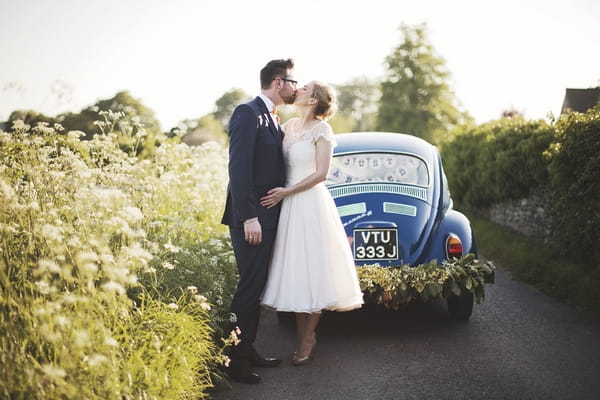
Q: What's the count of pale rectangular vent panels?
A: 2